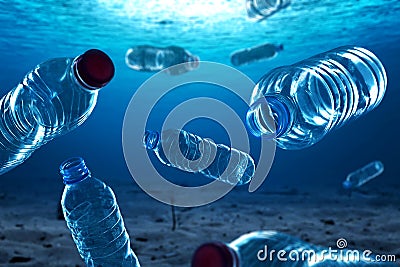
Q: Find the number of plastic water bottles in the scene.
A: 9